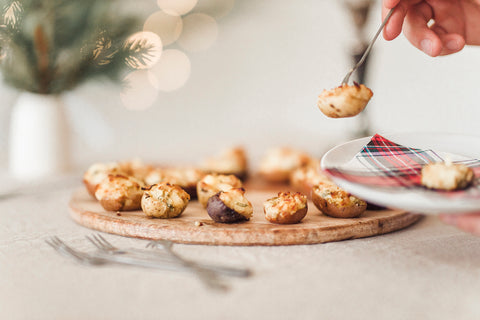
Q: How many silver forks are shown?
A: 4